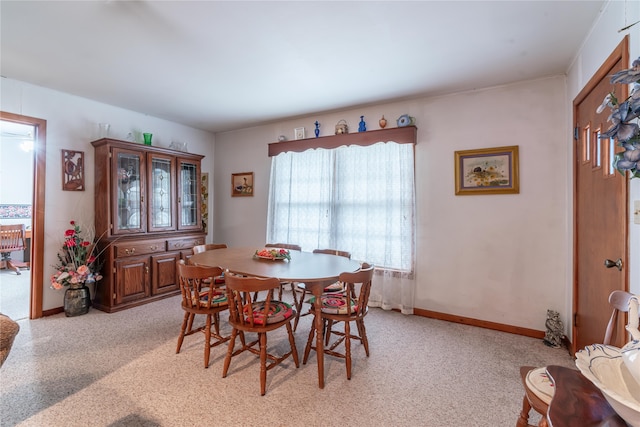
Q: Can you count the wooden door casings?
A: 2